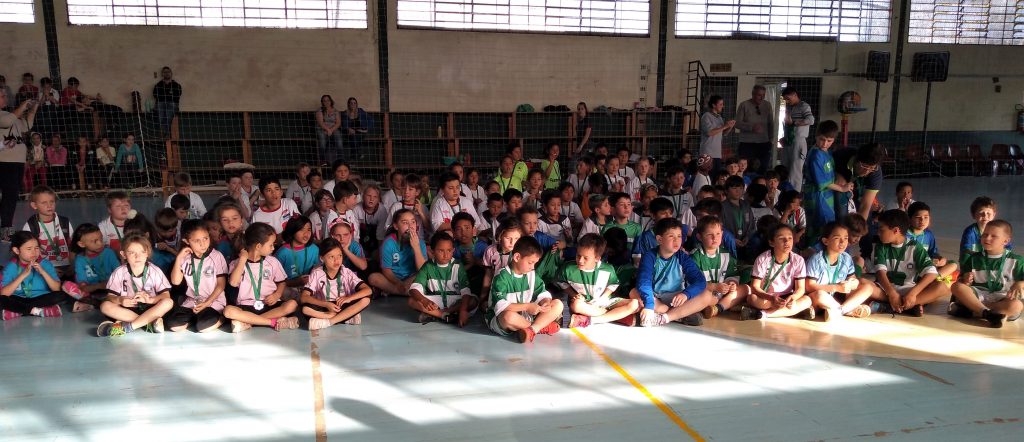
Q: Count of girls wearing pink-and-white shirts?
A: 6